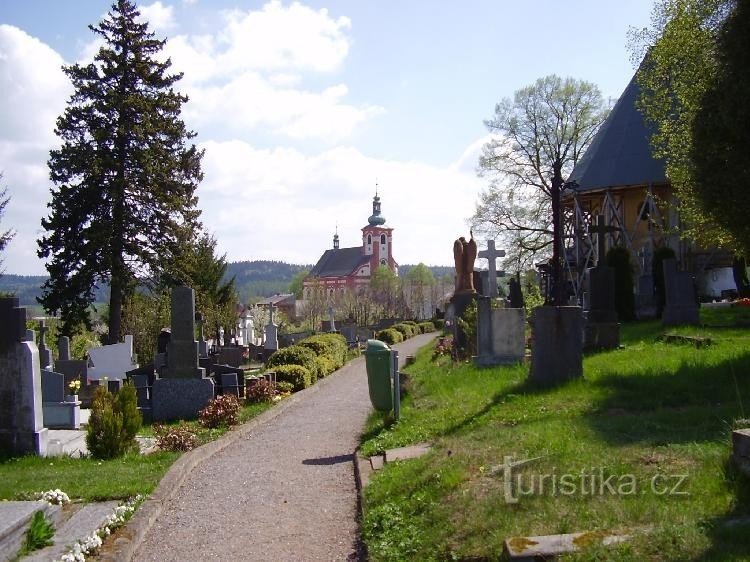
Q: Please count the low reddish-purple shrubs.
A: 3